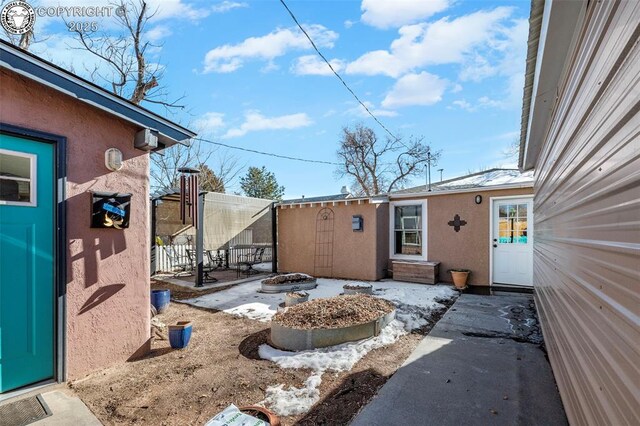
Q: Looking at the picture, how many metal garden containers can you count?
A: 4